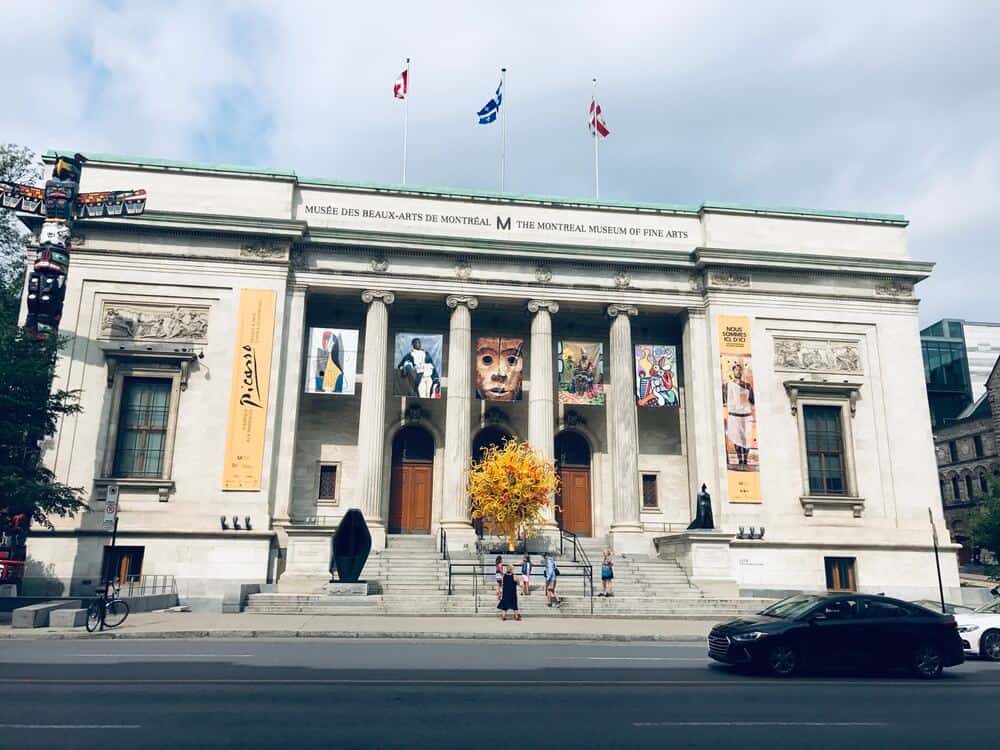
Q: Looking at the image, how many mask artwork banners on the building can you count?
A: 1